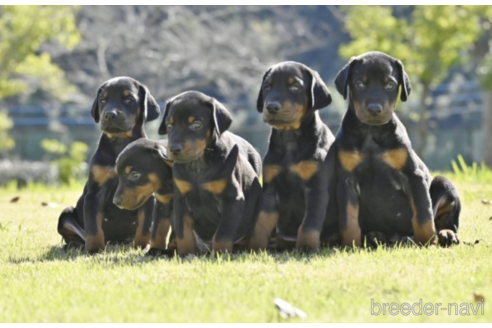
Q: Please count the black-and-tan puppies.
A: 5